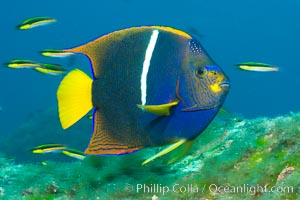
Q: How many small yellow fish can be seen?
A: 7